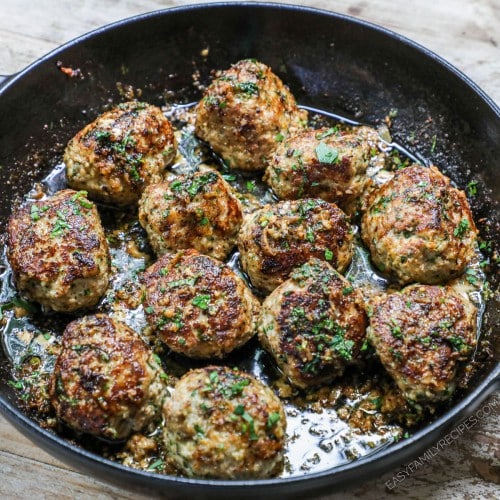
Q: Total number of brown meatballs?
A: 12